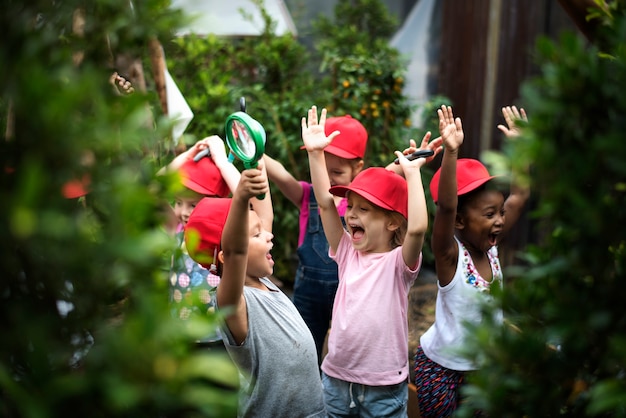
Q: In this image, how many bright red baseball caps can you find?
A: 5